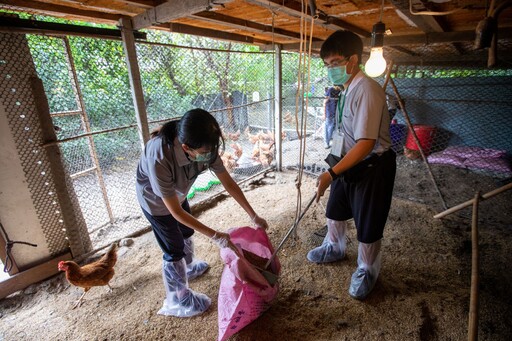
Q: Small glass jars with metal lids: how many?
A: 0